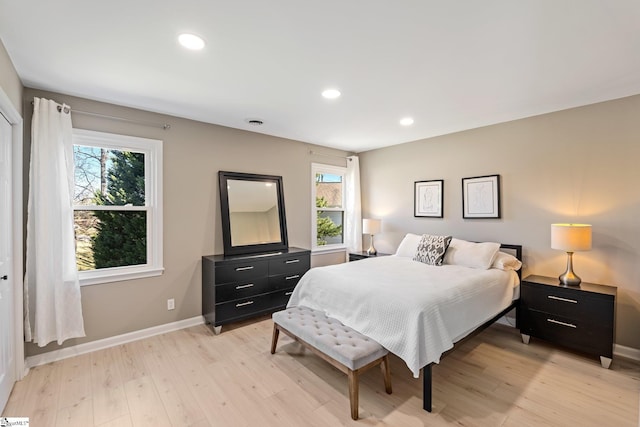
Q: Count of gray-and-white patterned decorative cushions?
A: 1